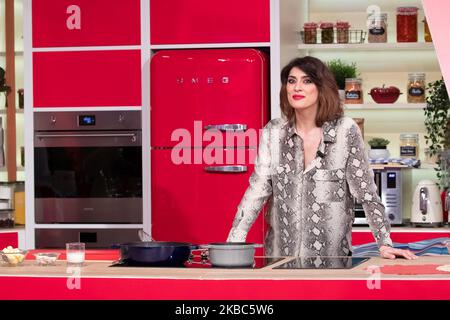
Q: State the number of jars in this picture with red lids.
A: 4